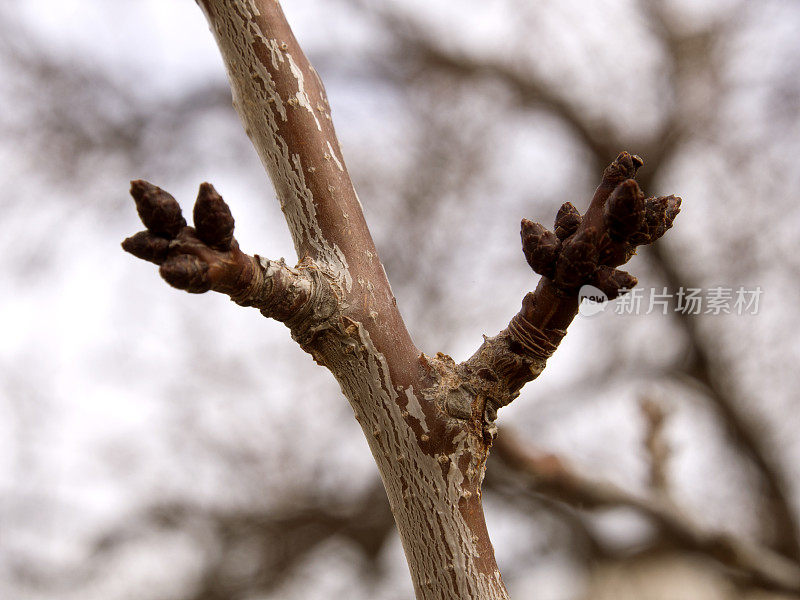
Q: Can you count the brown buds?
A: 11